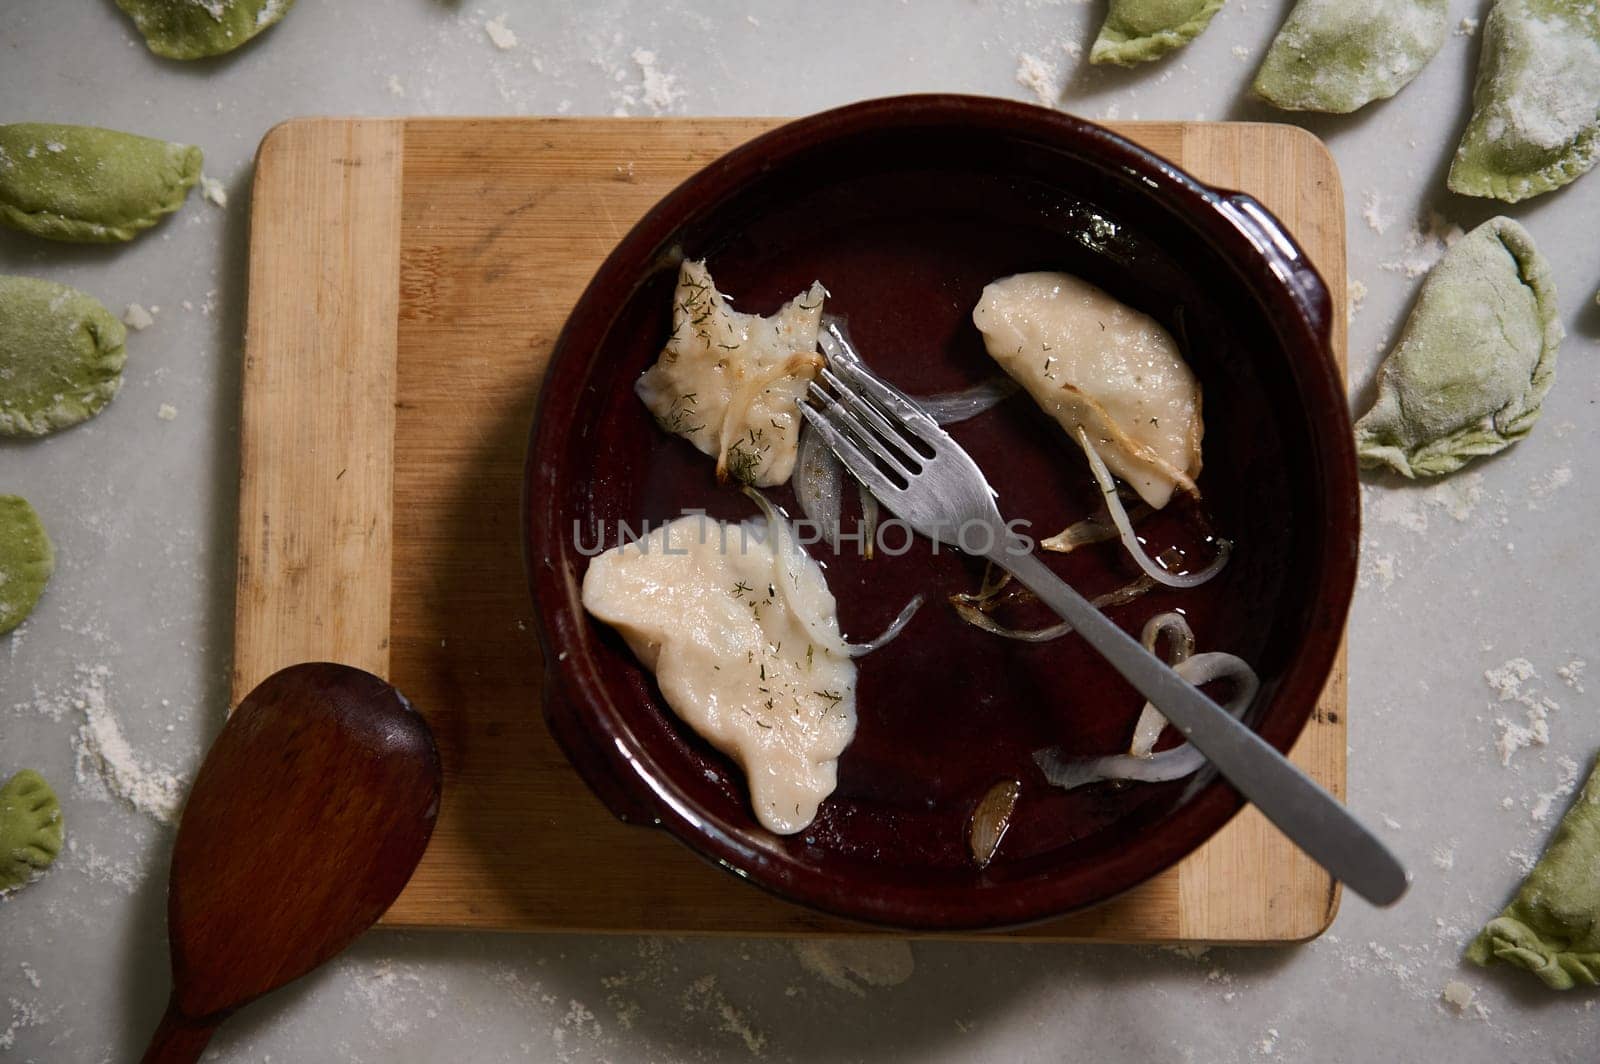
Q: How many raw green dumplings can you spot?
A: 10